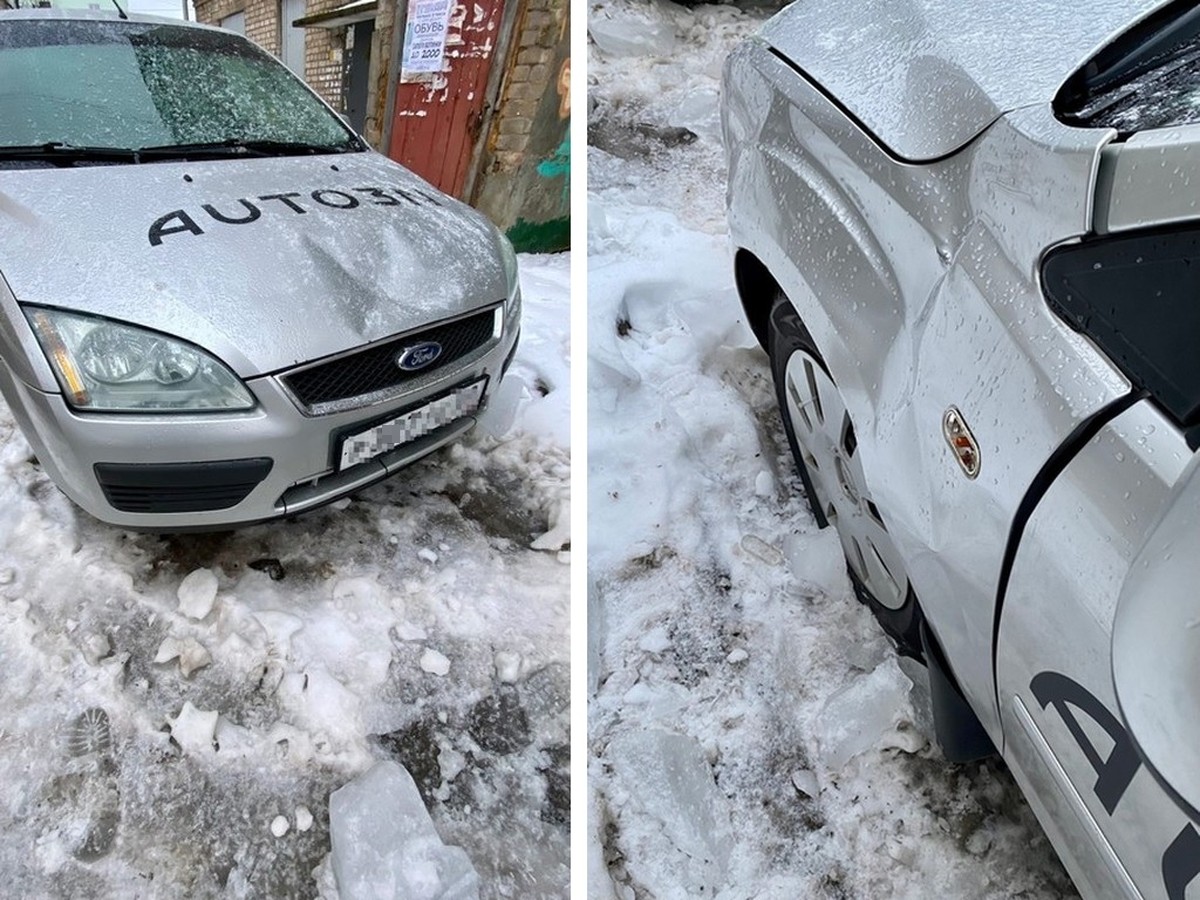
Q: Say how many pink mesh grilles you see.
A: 0